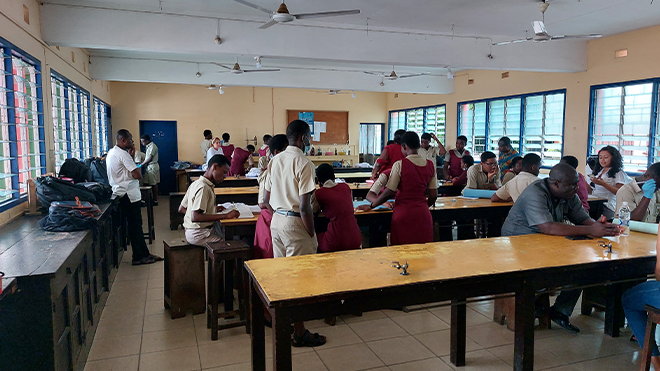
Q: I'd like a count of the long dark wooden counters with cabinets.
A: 1